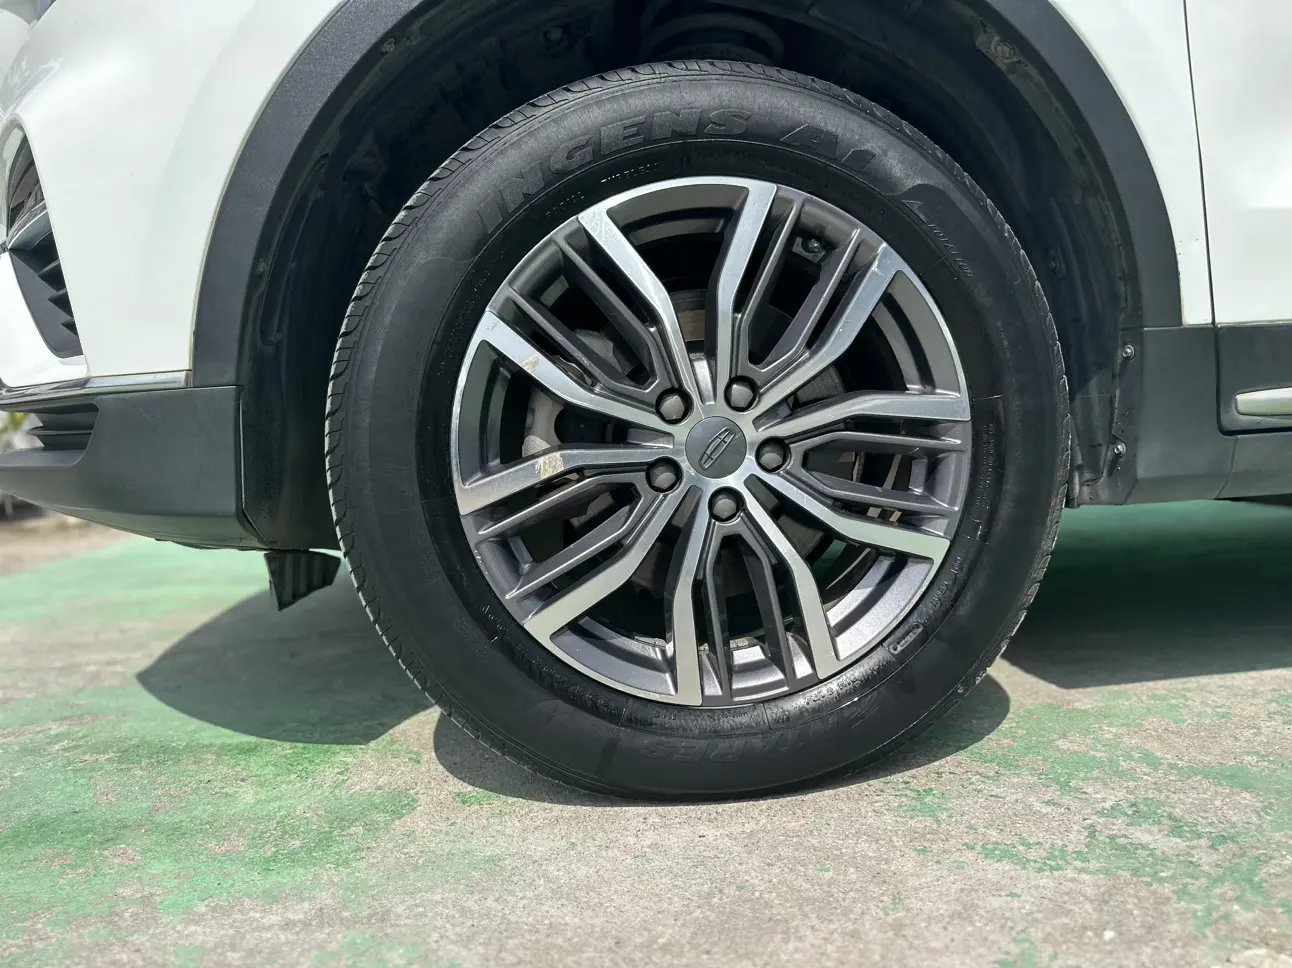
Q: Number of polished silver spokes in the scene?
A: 10